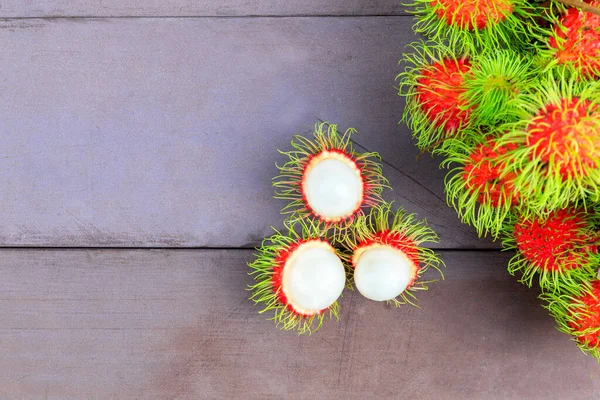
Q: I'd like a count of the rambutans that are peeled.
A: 3